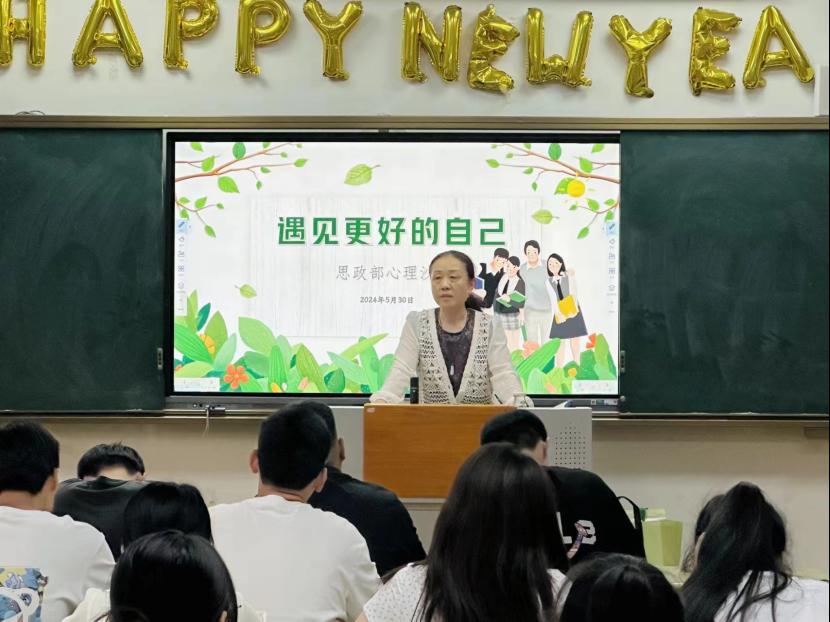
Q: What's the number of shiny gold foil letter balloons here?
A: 11